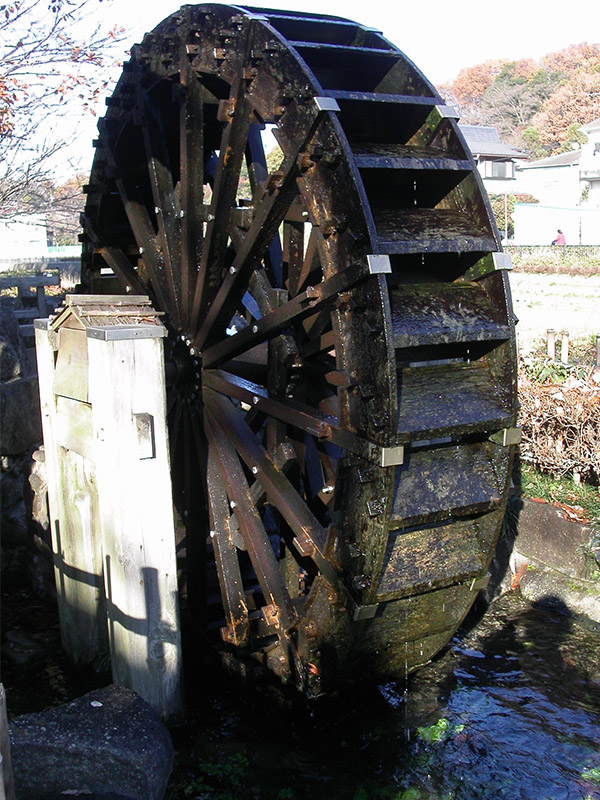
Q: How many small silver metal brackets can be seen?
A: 10